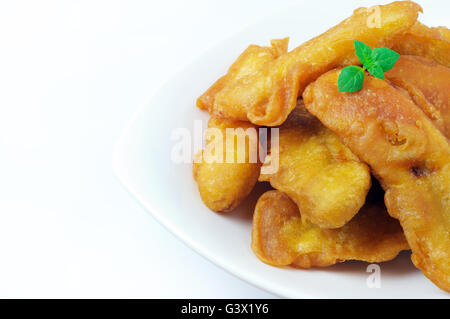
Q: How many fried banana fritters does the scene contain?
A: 7